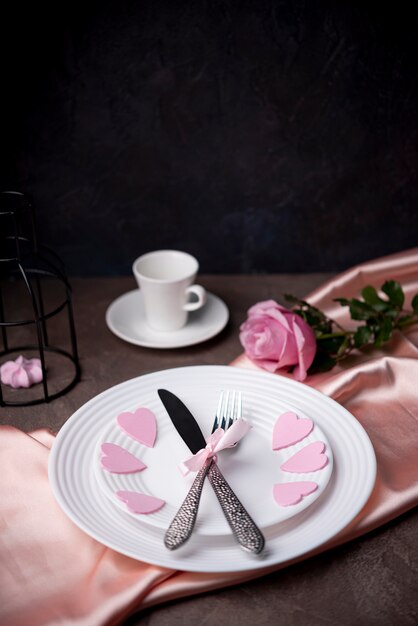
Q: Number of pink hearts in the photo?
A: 6